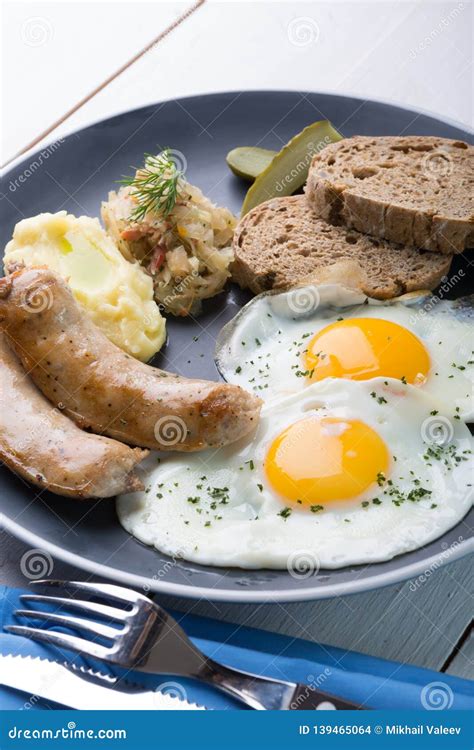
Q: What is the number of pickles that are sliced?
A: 2